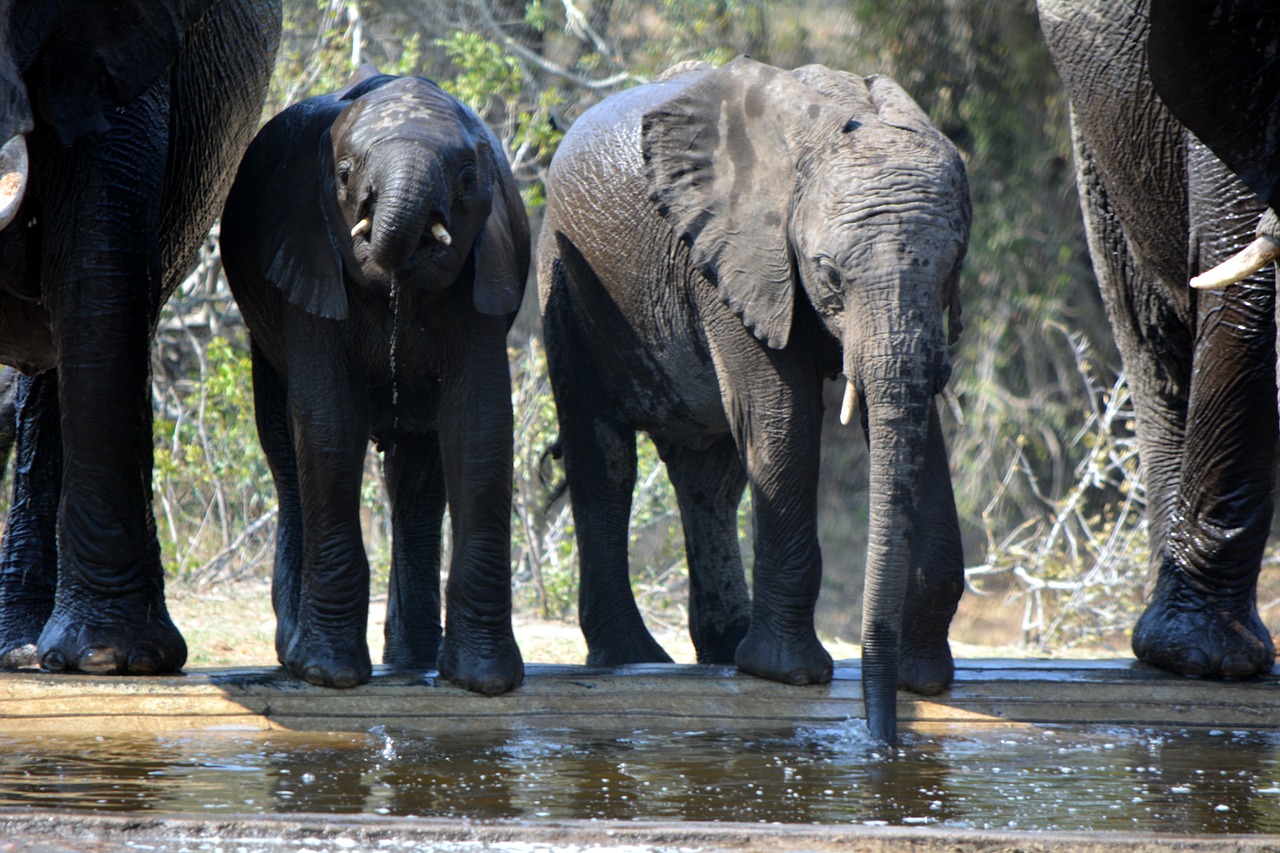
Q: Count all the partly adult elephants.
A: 2